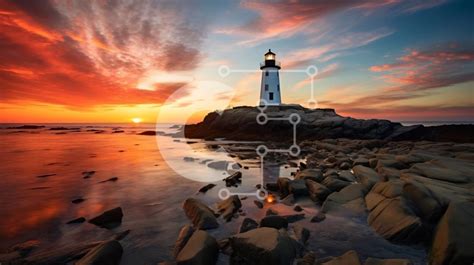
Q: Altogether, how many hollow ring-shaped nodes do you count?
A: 10